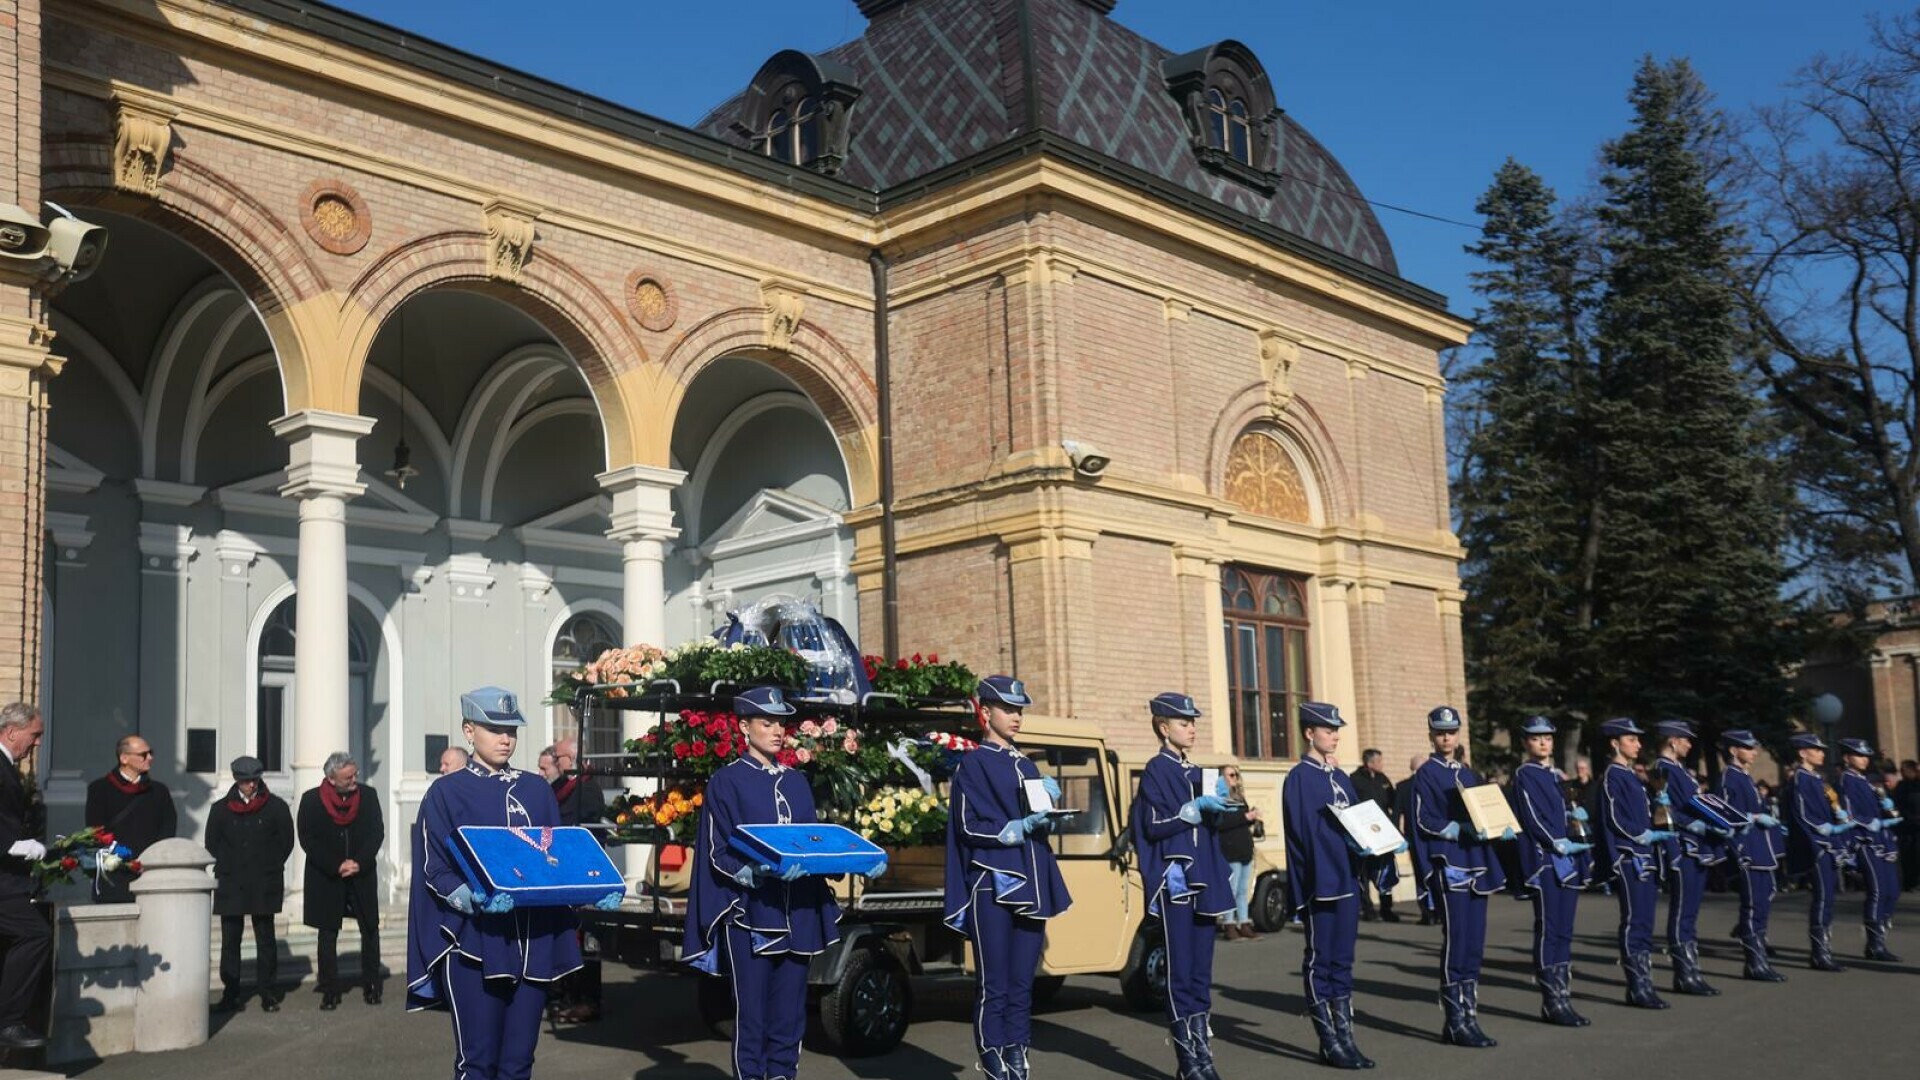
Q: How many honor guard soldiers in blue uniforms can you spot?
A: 12